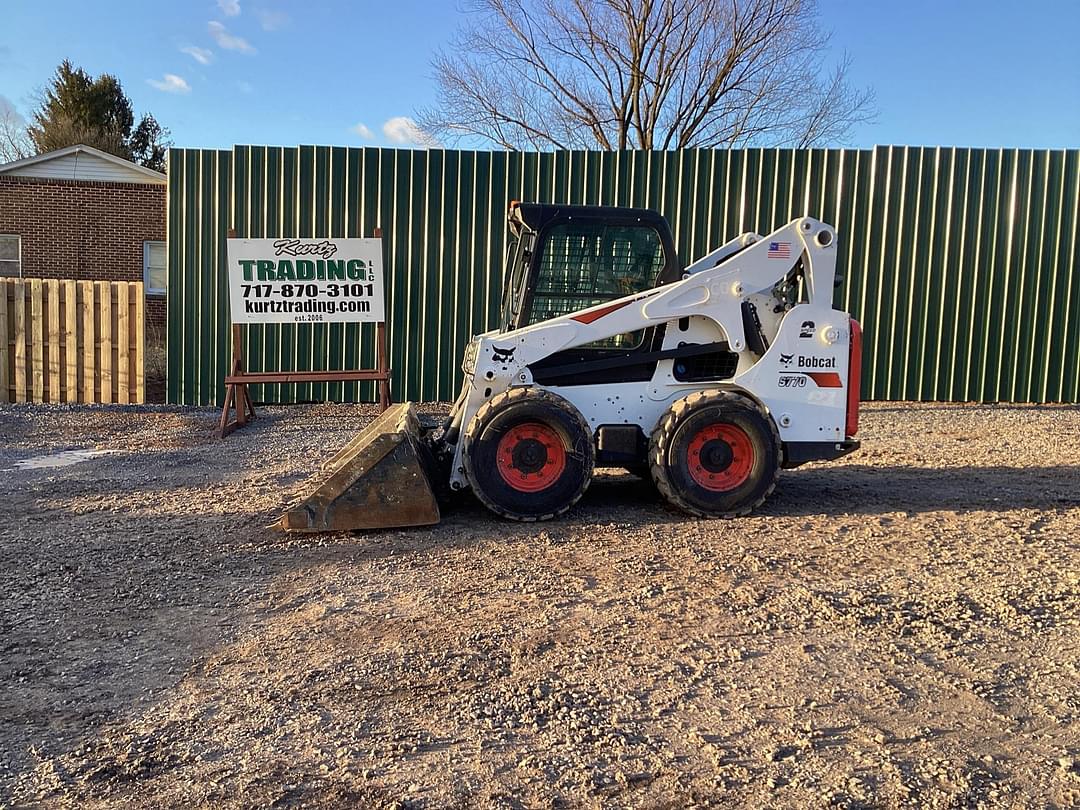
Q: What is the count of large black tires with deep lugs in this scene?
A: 2